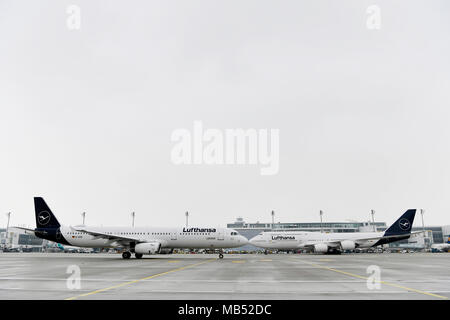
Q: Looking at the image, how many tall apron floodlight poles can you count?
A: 8